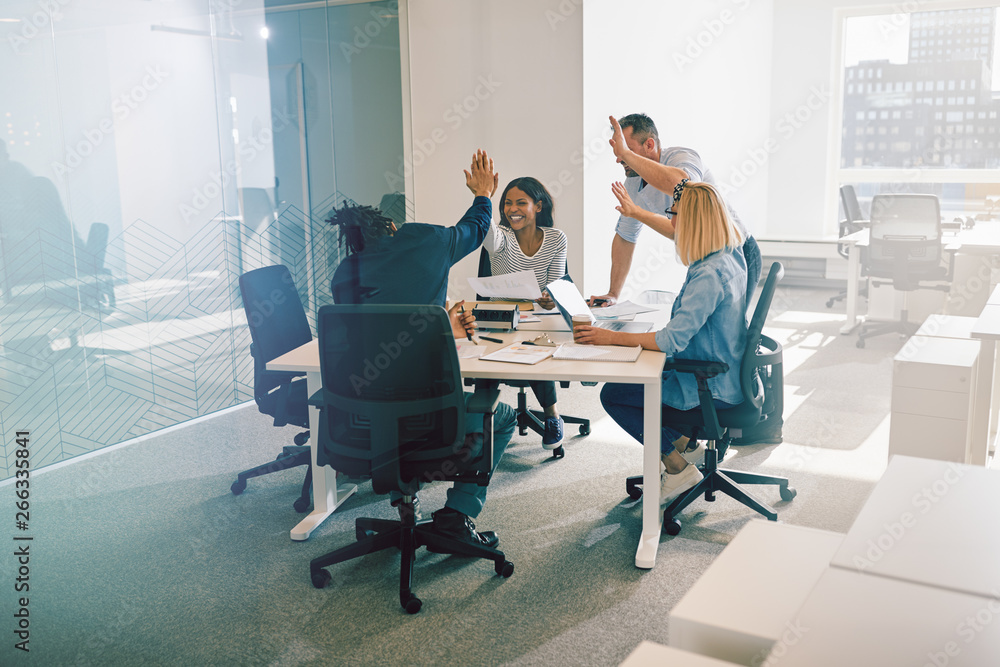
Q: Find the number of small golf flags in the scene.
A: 0